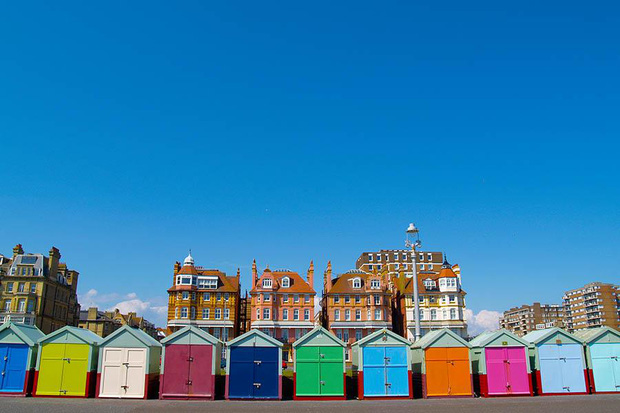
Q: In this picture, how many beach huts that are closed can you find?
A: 11